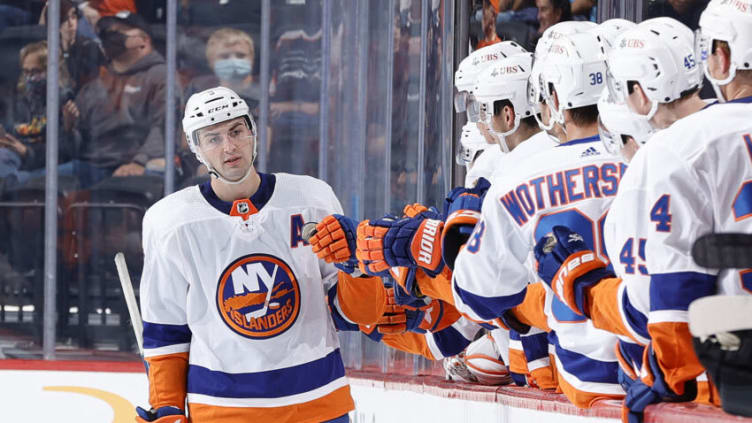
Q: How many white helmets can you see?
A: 10